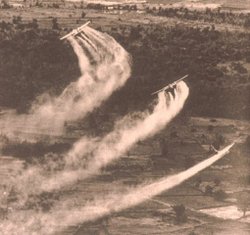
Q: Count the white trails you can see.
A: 3